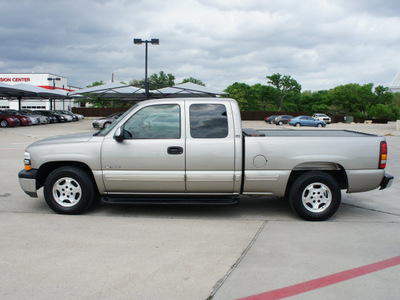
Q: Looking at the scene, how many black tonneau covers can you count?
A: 1